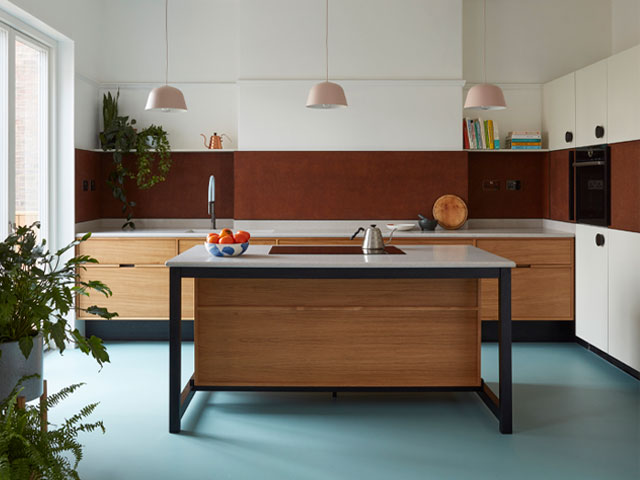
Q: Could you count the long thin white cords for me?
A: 3